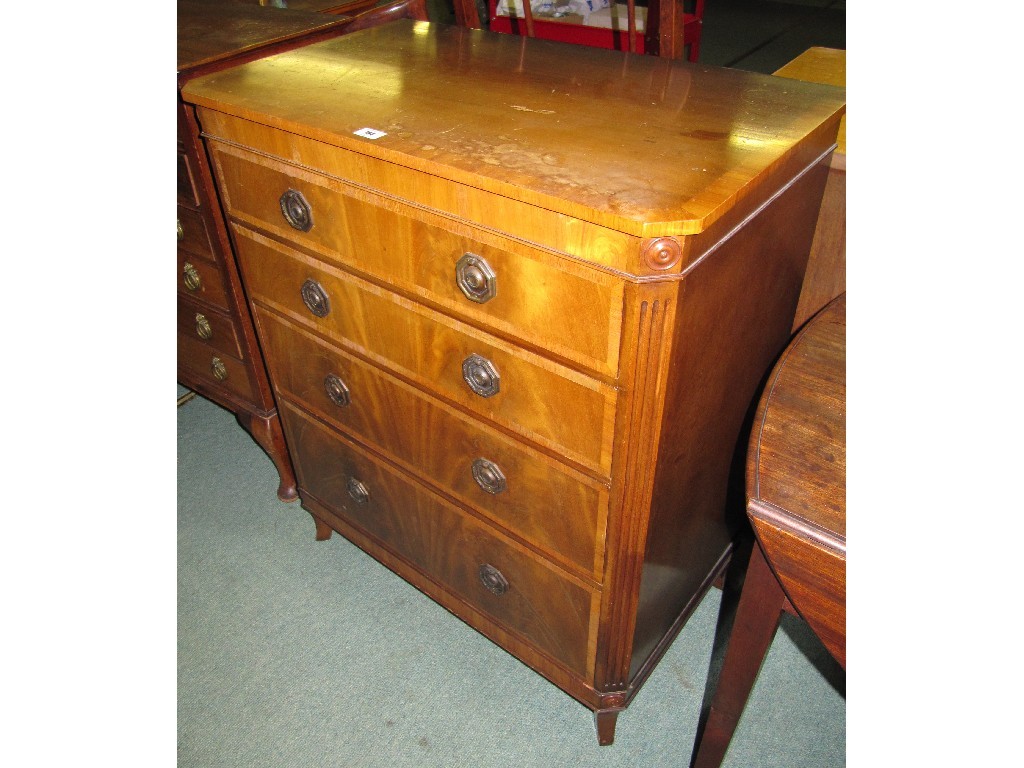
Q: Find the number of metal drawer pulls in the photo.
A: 12